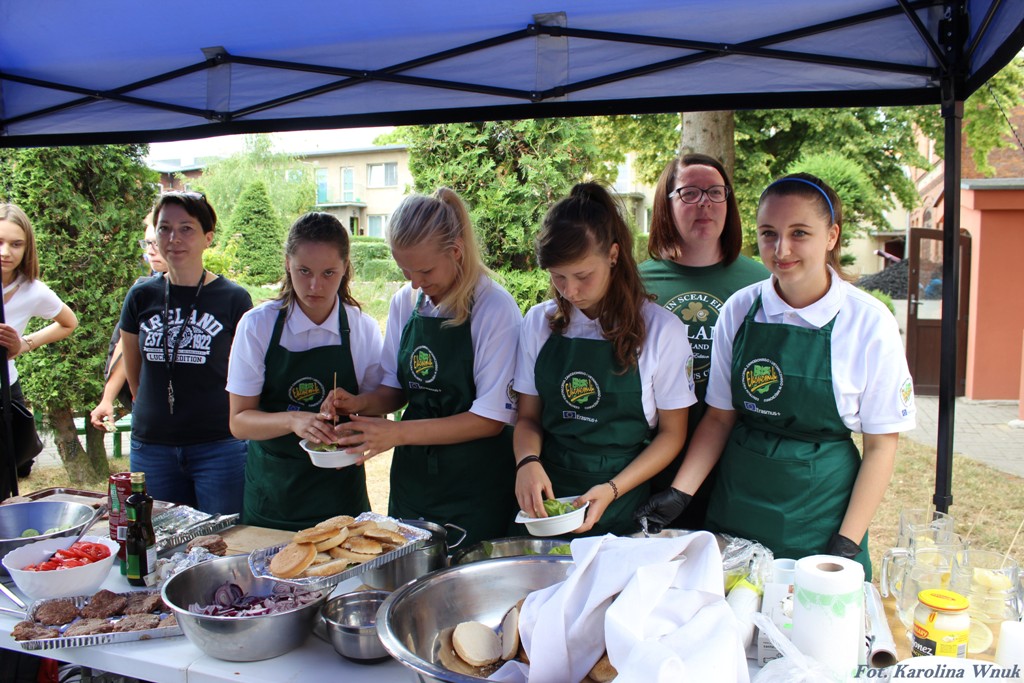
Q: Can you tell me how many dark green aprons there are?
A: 4